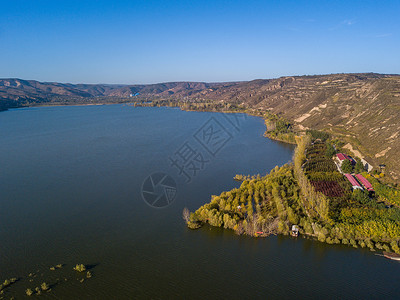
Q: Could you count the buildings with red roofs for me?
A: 3